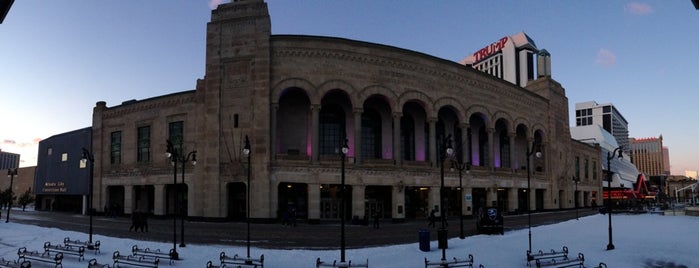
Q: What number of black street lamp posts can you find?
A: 11